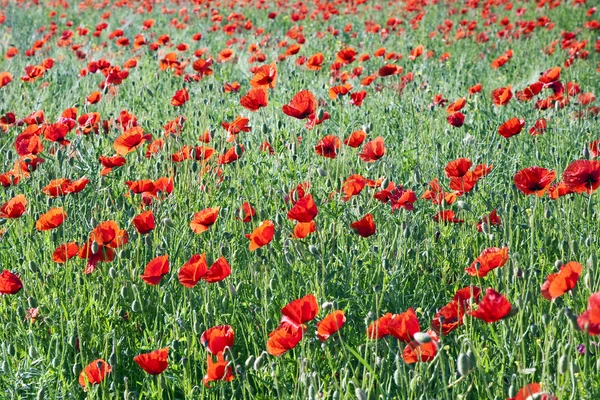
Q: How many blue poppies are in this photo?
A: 0